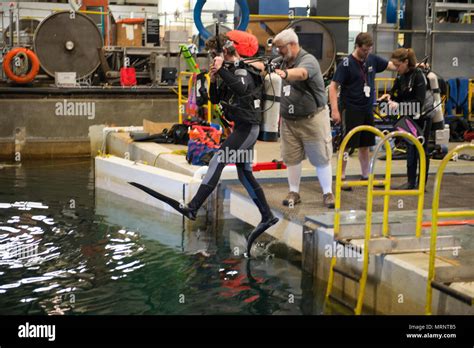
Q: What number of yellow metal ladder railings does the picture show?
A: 3